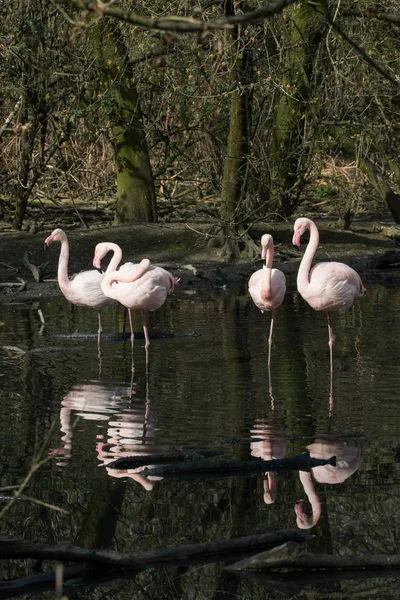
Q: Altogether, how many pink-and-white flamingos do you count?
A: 5